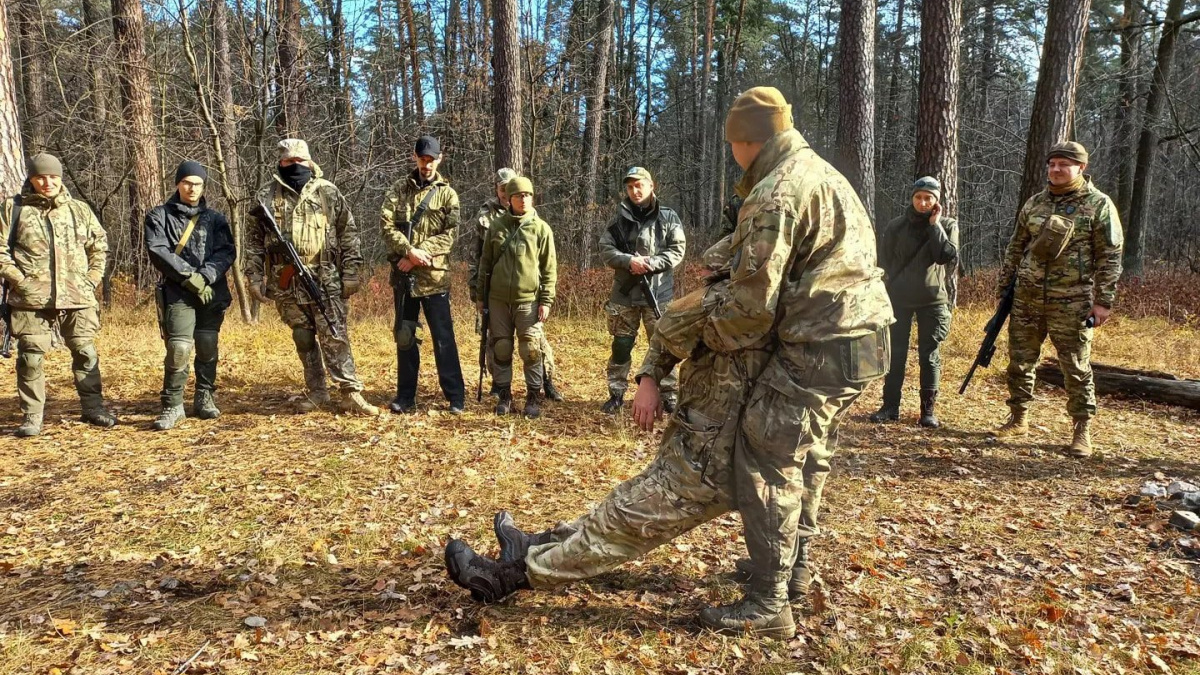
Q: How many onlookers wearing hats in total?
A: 9